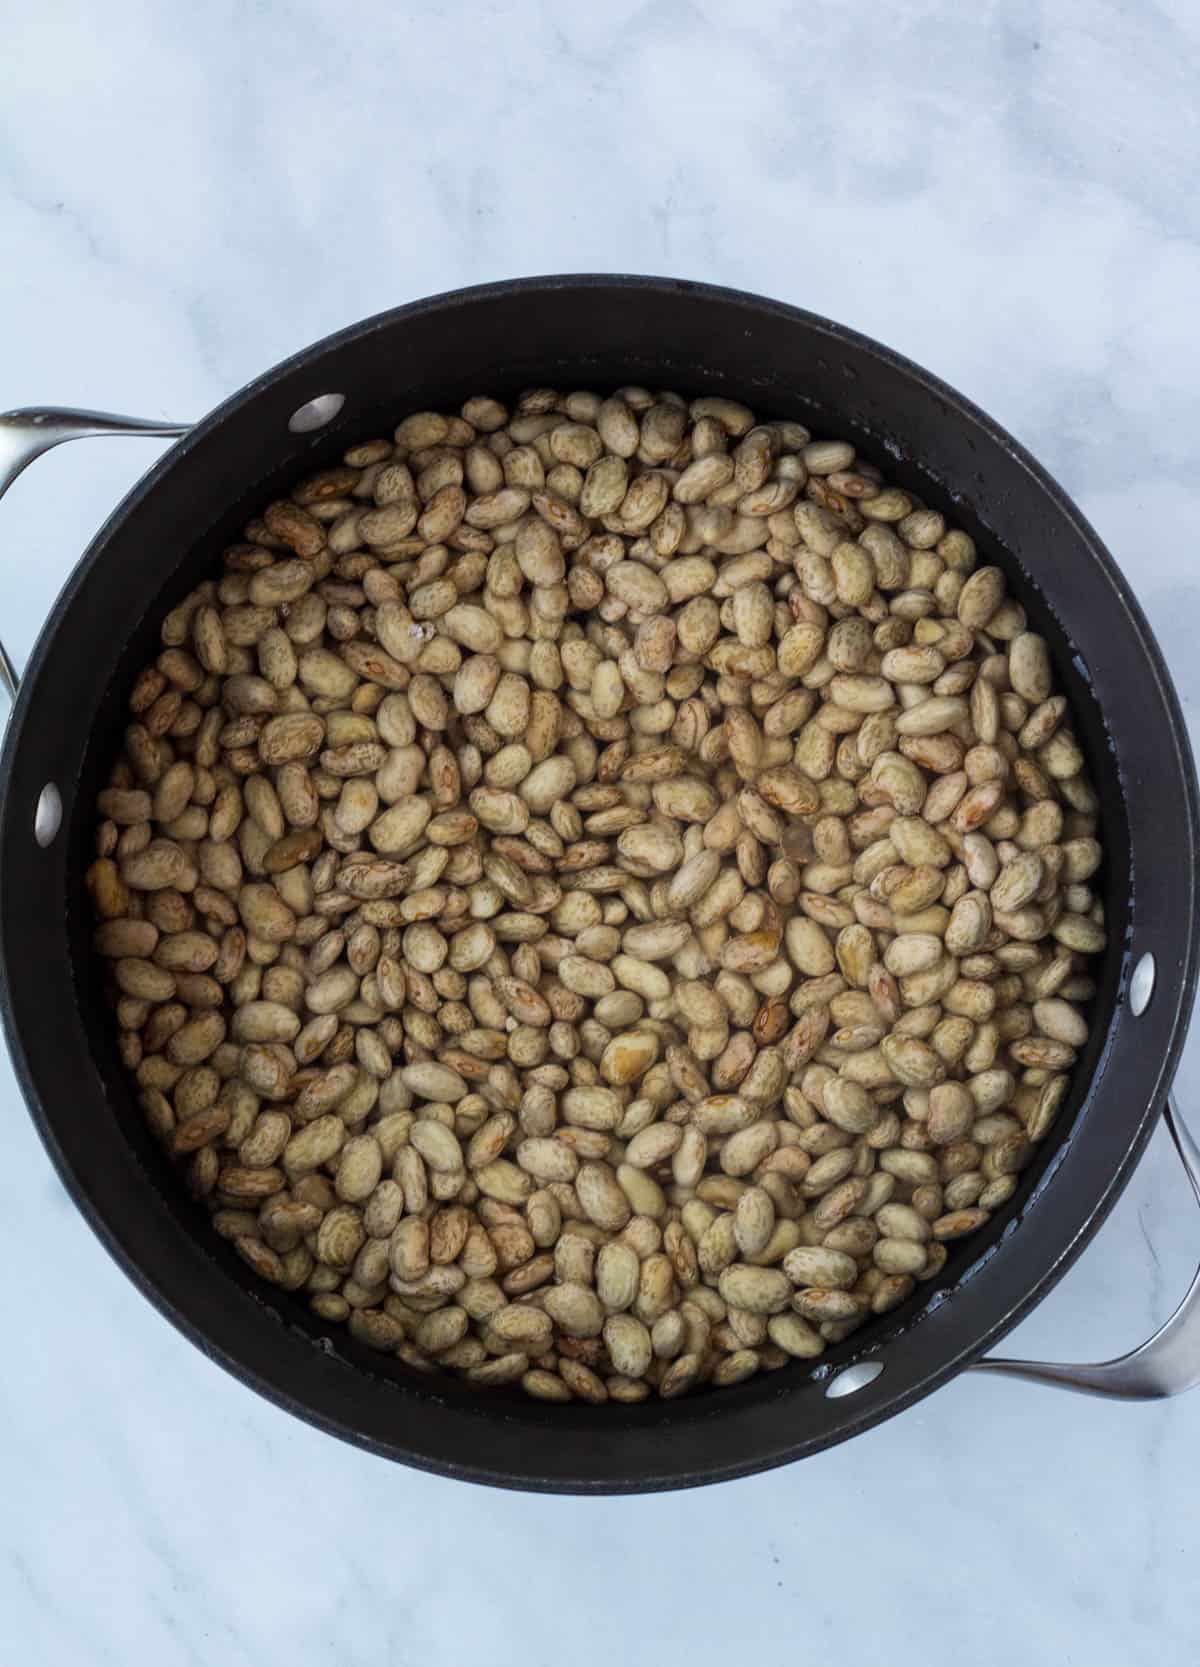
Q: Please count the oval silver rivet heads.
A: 4